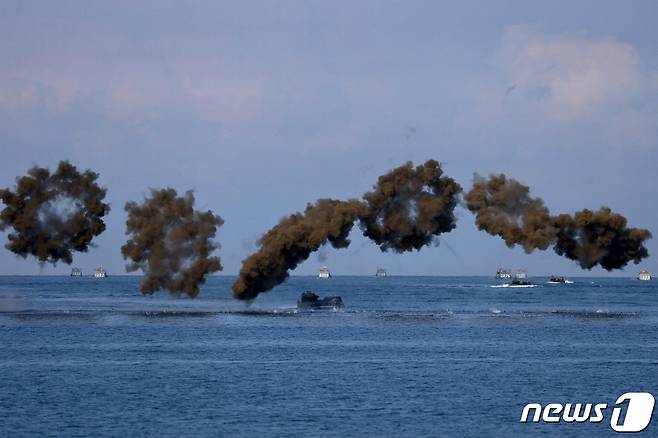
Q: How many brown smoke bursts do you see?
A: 6